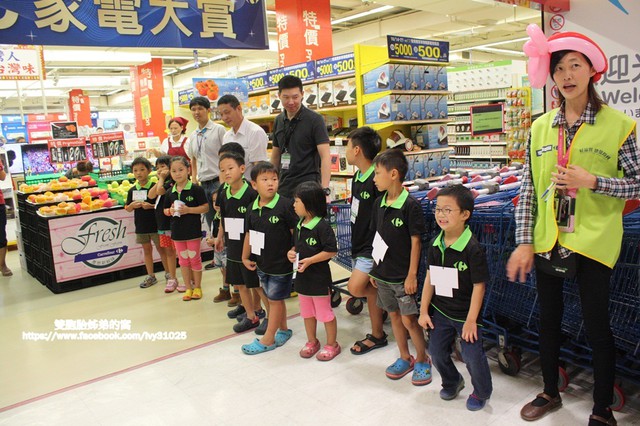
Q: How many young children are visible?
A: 11